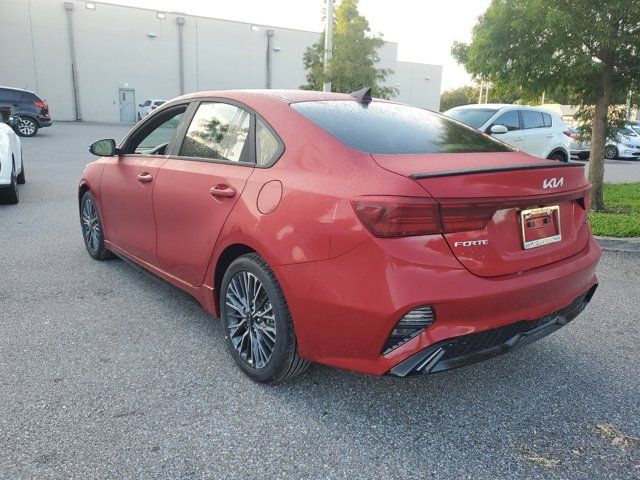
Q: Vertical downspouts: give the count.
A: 3